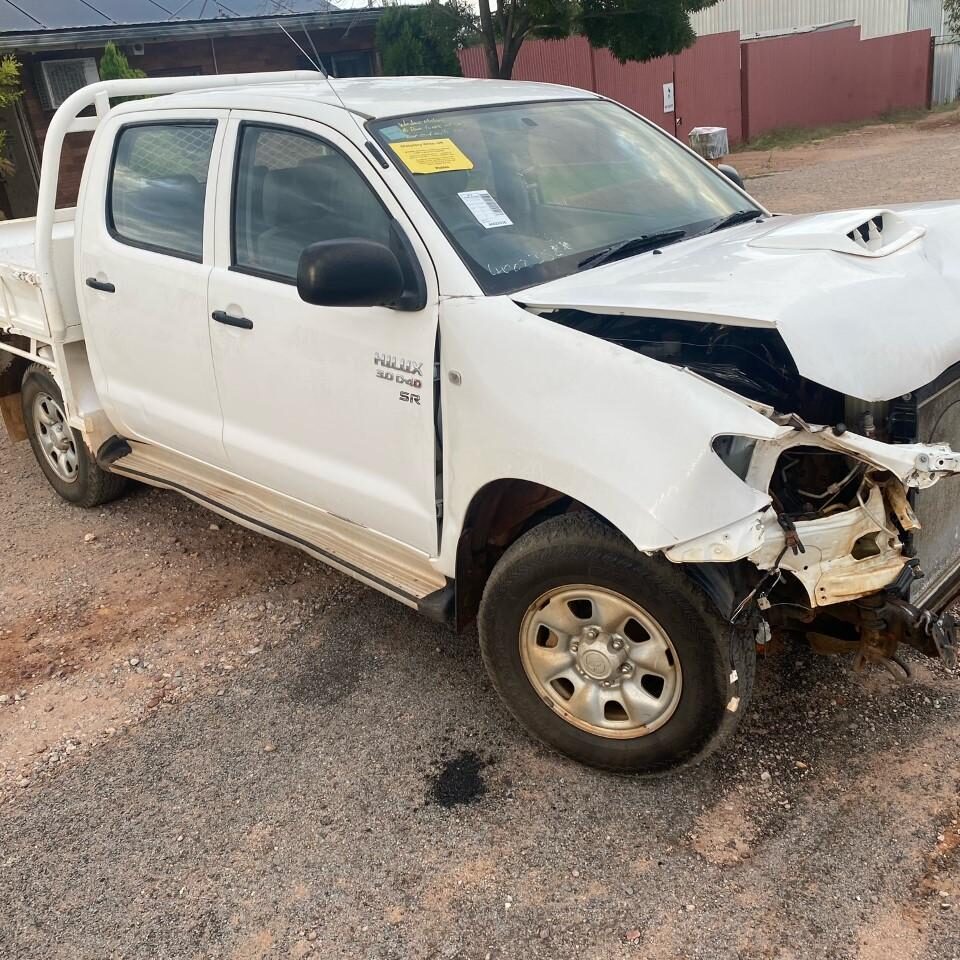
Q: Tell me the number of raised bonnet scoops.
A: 1